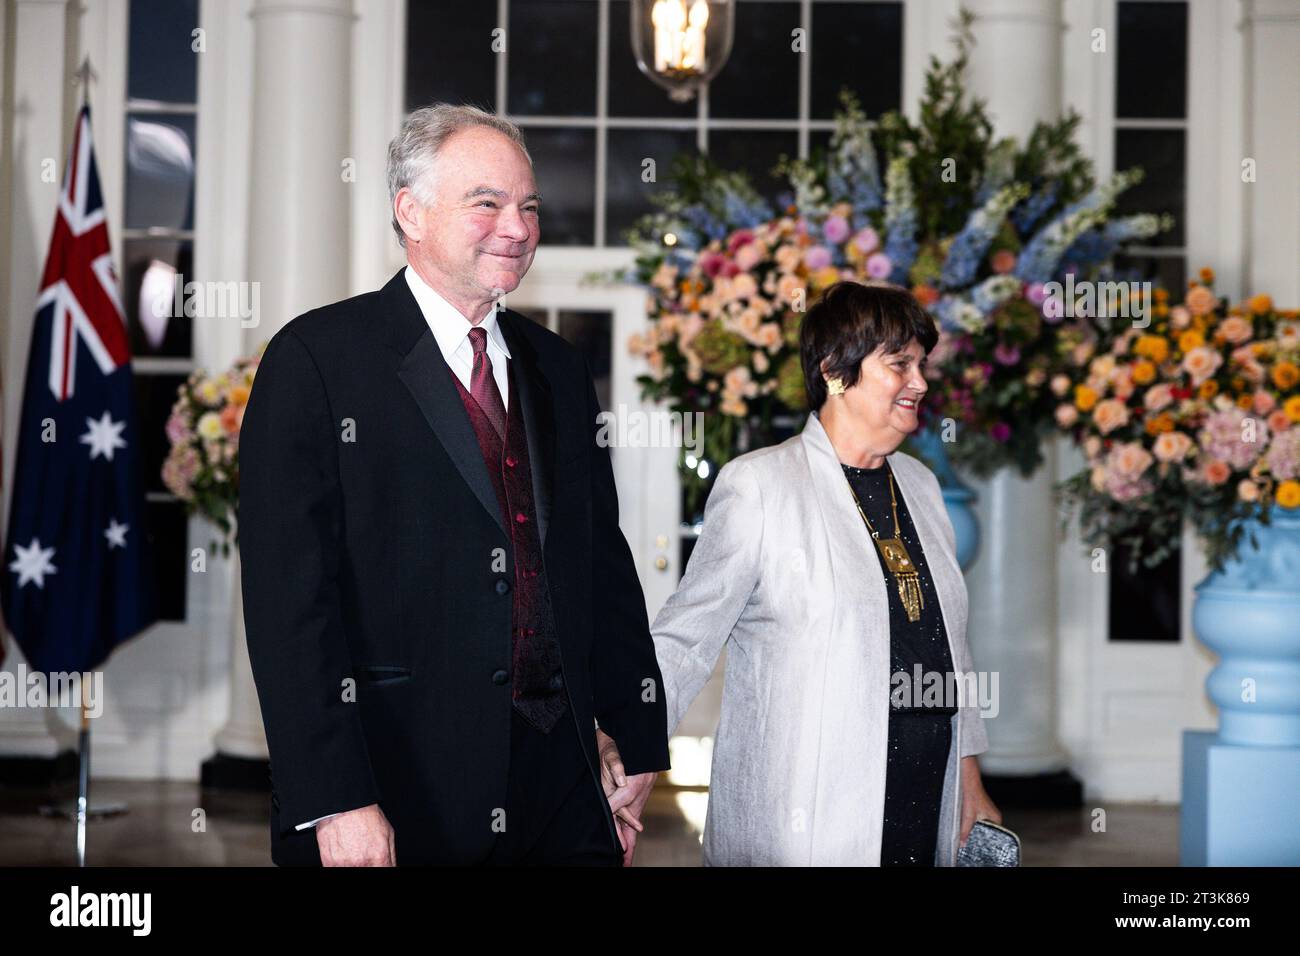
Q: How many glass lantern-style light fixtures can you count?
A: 1